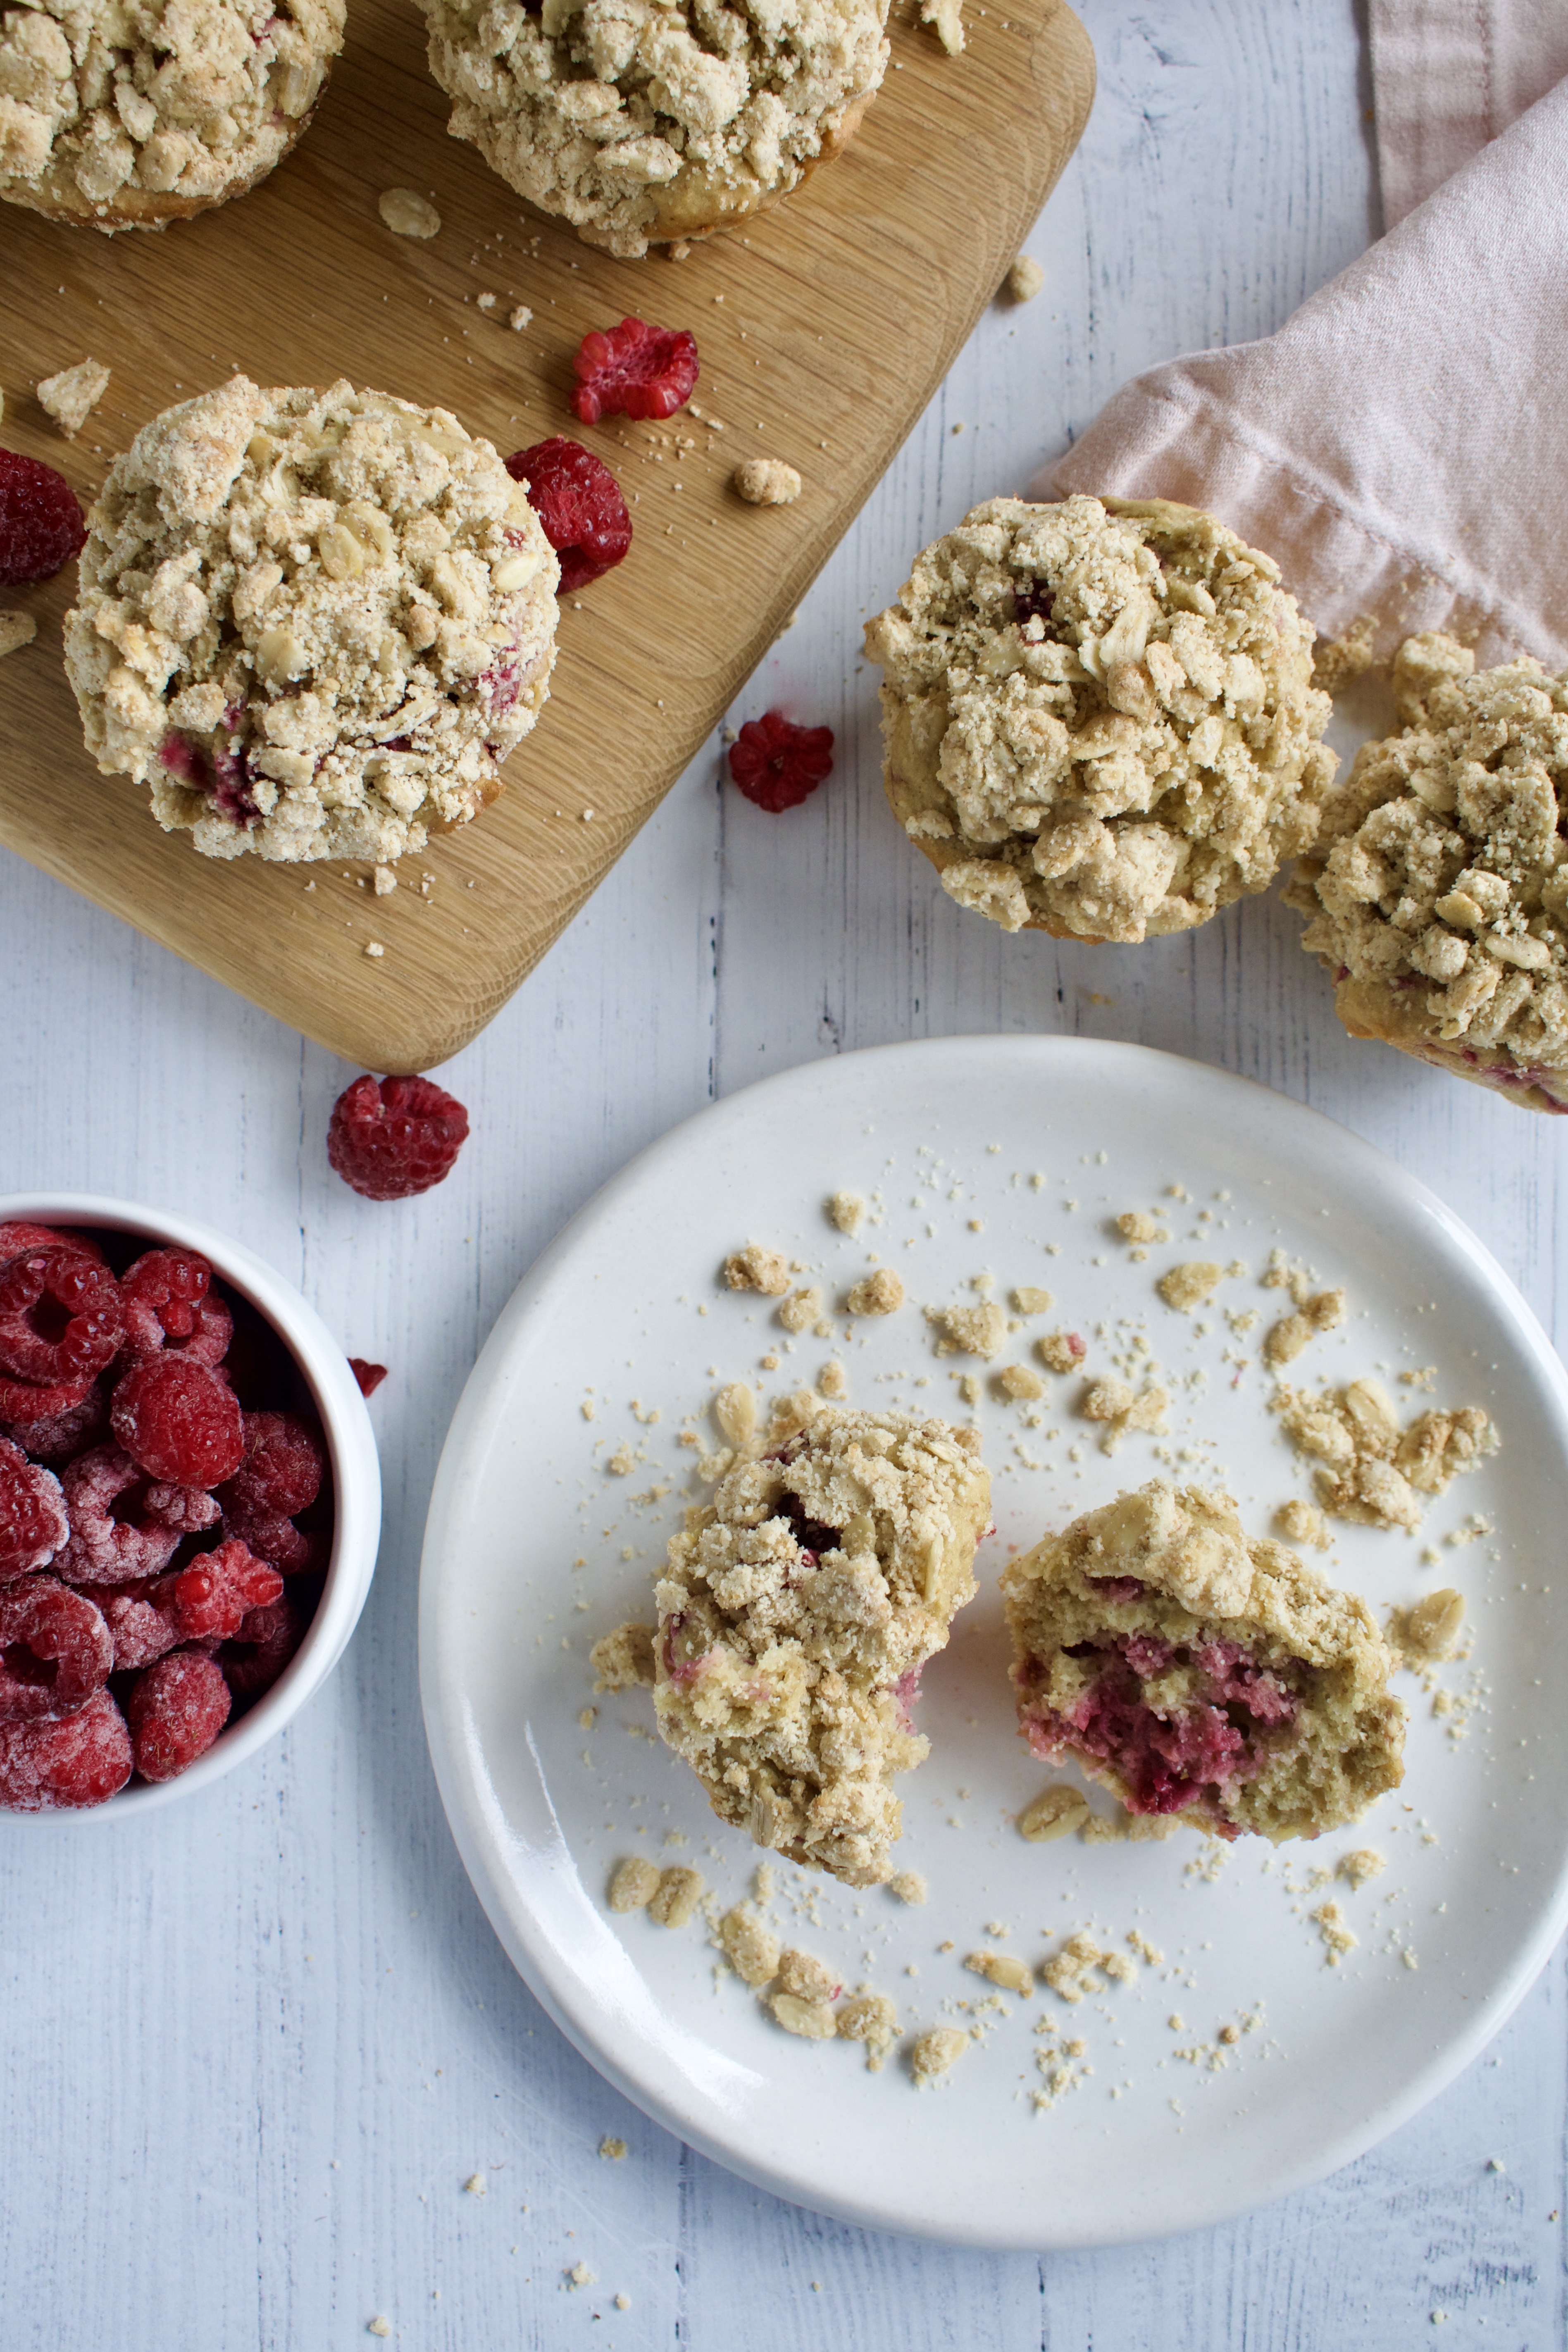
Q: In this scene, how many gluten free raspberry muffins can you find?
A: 6